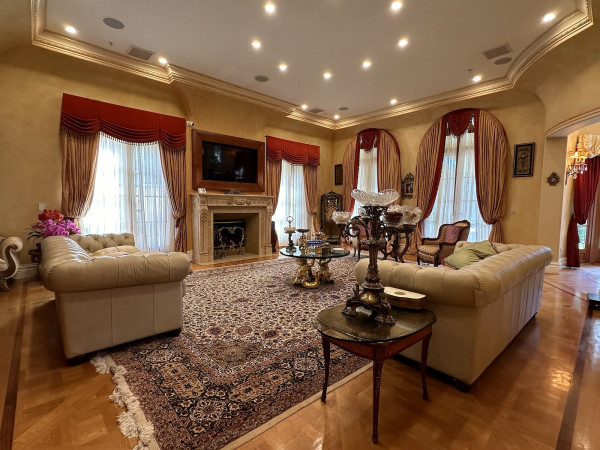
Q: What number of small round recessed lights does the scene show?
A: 14